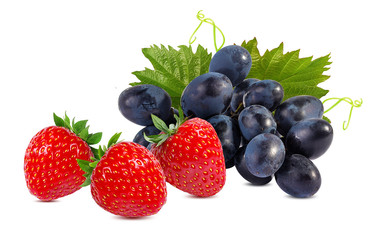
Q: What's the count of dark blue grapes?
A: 13